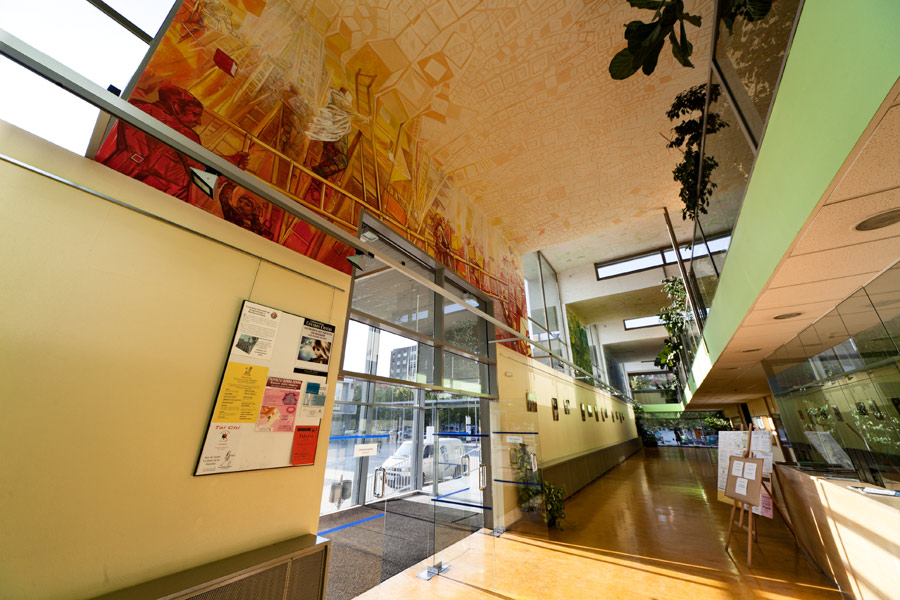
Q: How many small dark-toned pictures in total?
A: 12